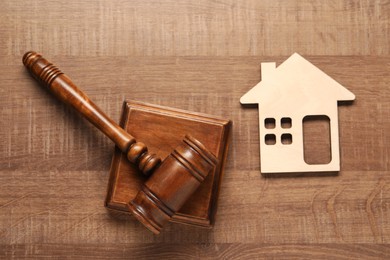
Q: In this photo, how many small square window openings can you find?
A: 4